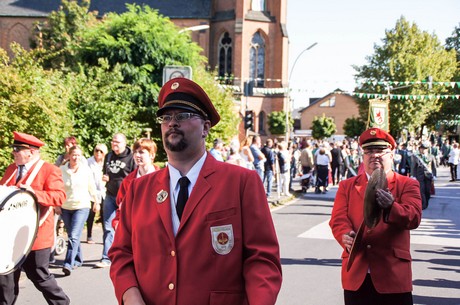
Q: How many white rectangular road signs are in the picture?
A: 1